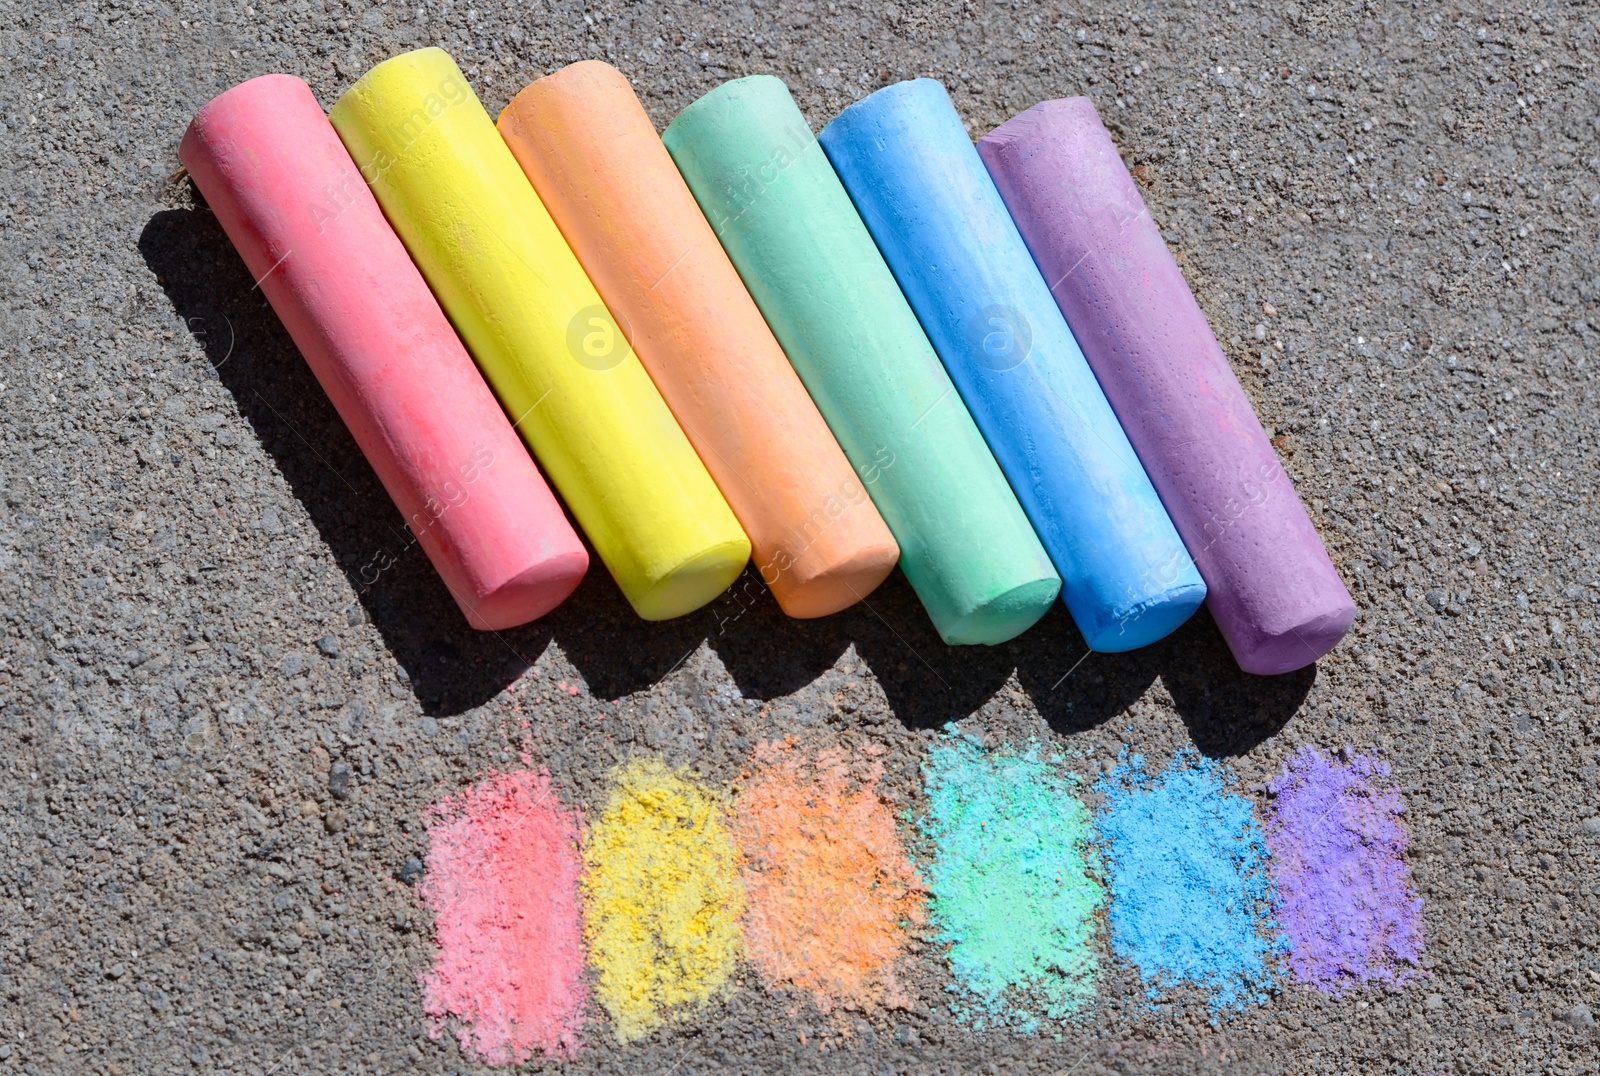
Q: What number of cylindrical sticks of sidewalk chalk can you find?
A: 6